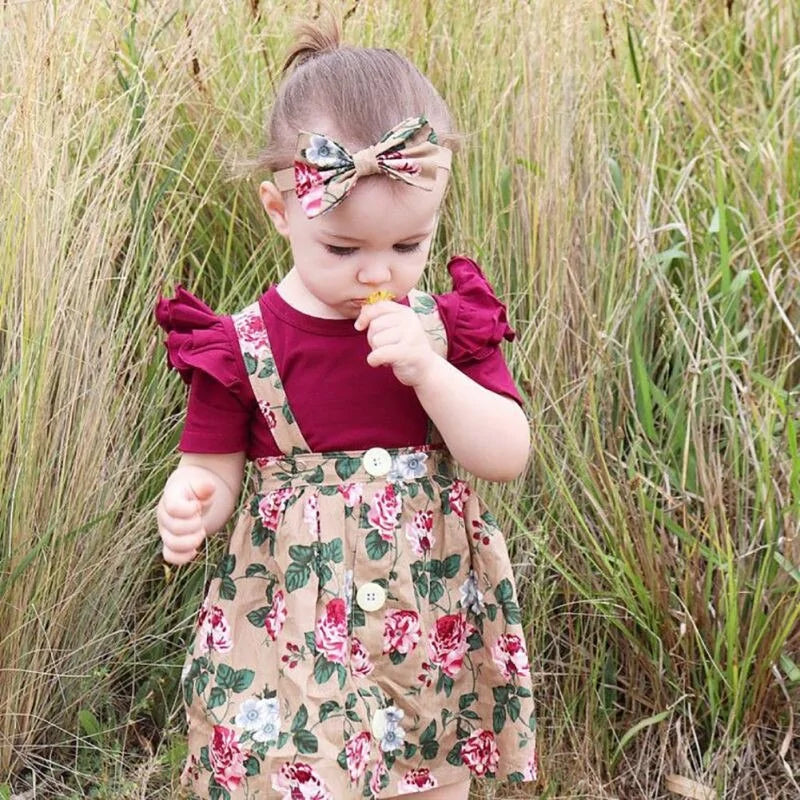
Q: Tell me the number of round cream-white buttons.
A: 3